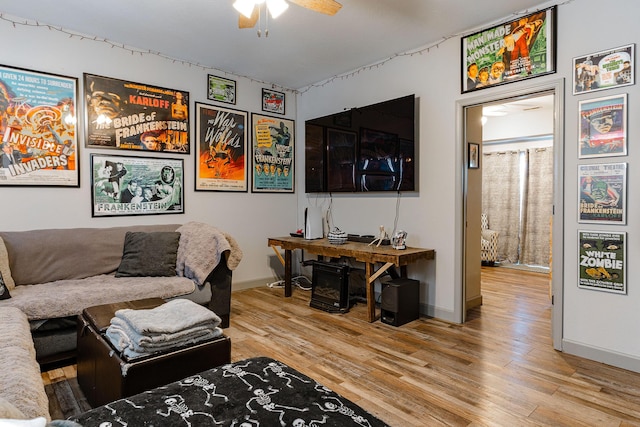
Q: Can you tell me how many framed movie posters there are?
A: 12